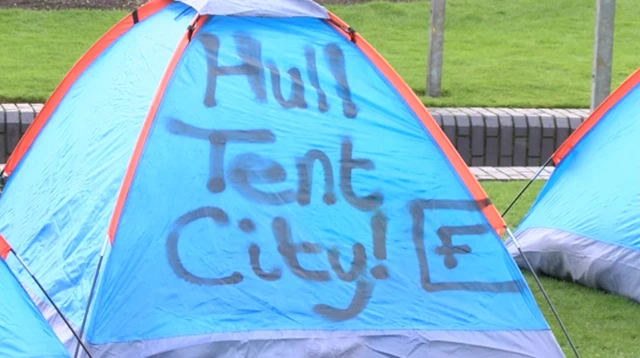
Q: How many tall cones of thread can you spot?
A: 0